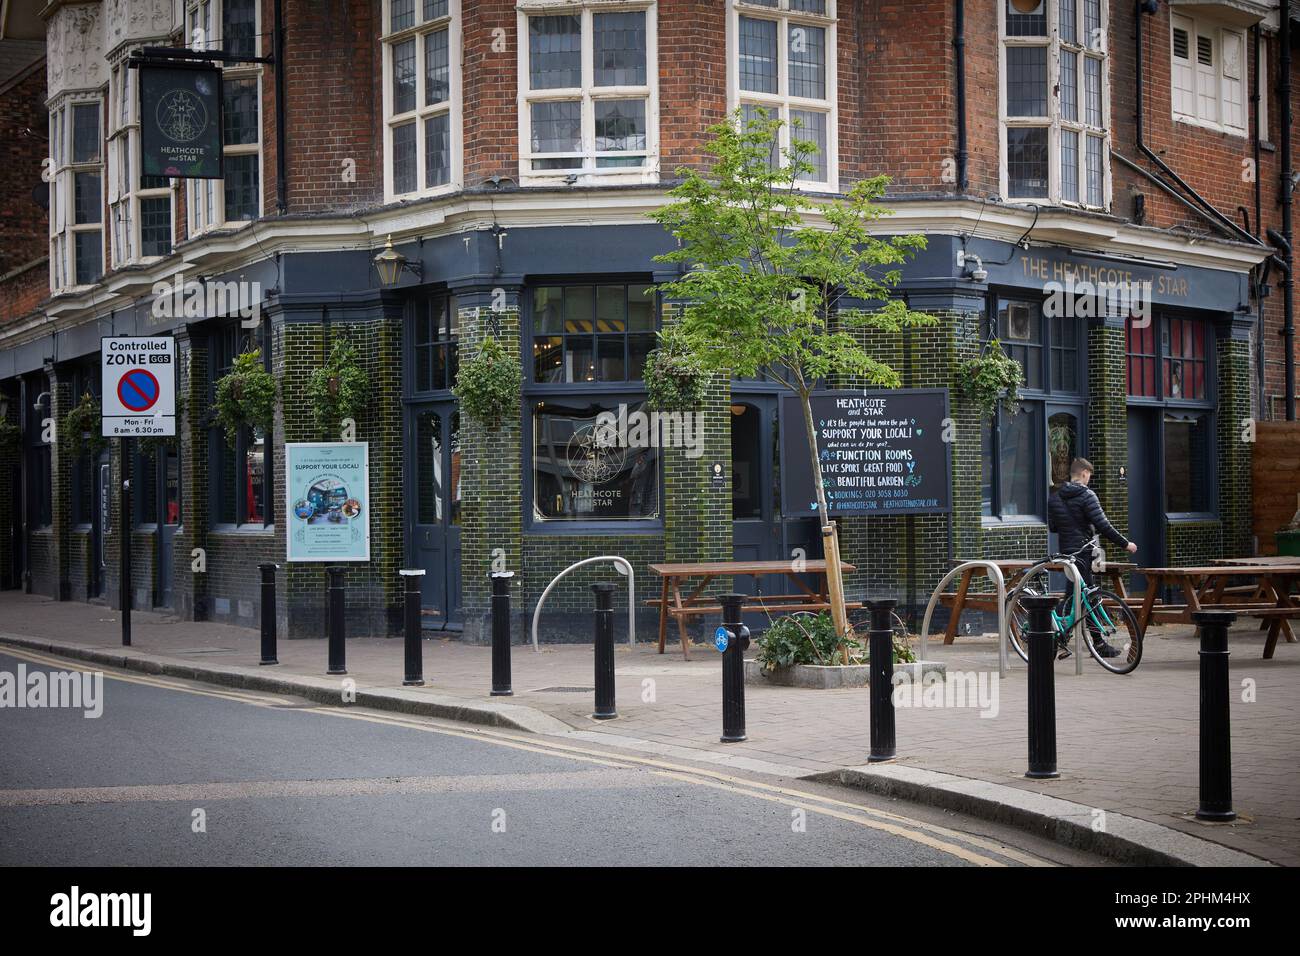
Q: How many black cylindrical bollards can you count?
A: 9